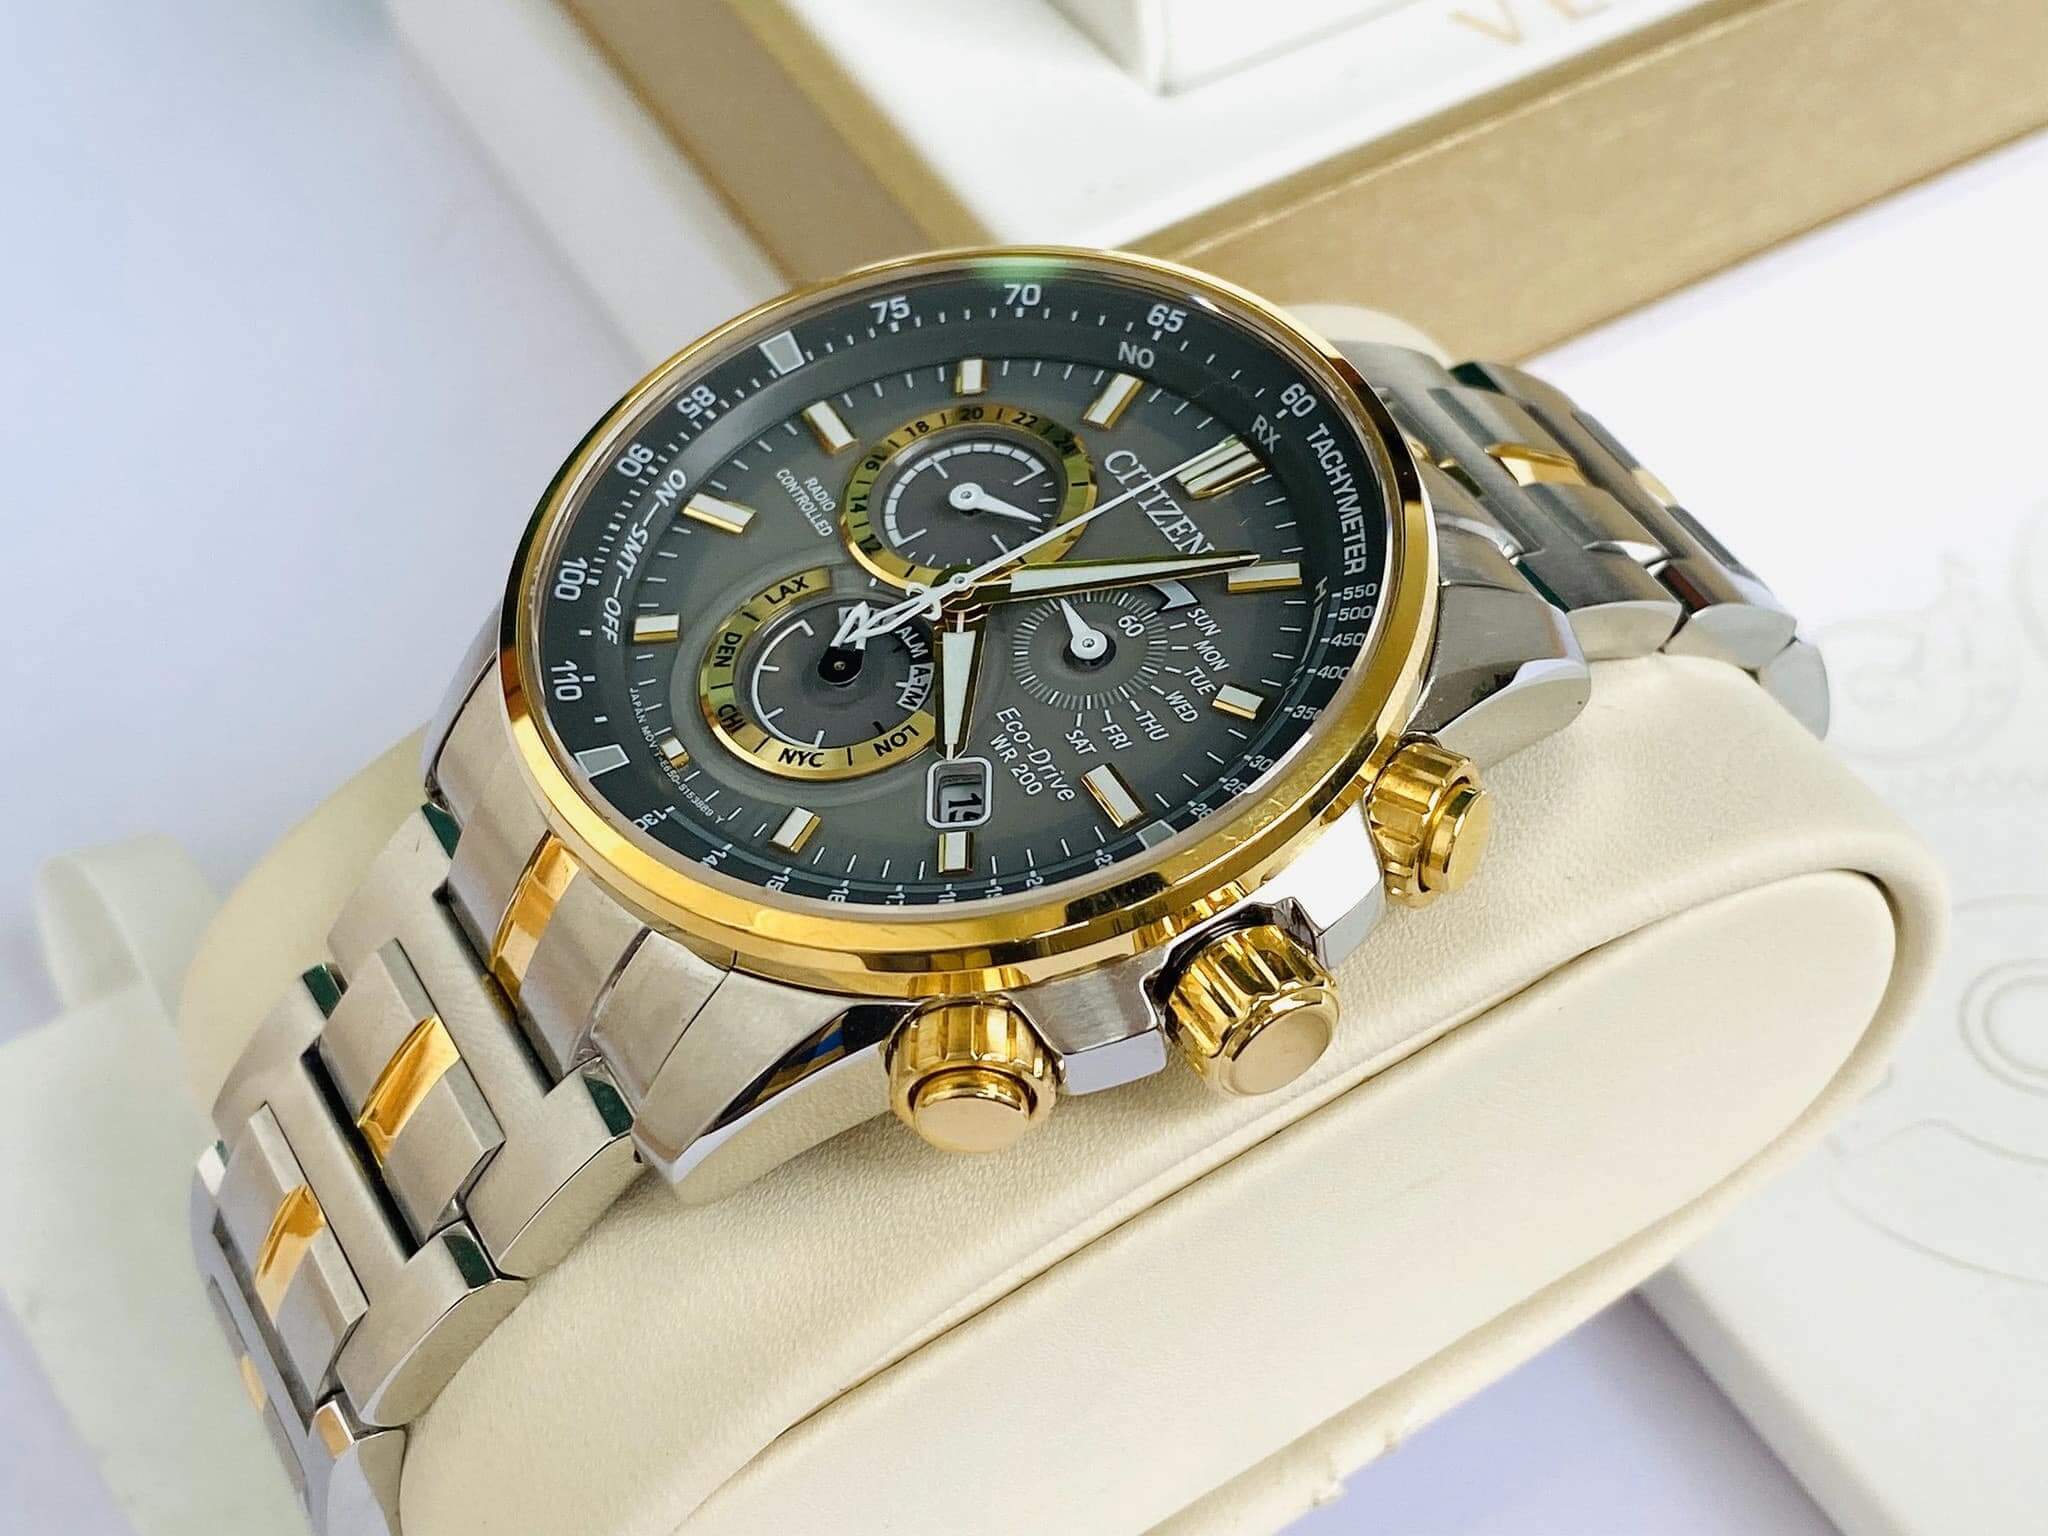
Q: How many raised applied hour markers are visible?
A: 12